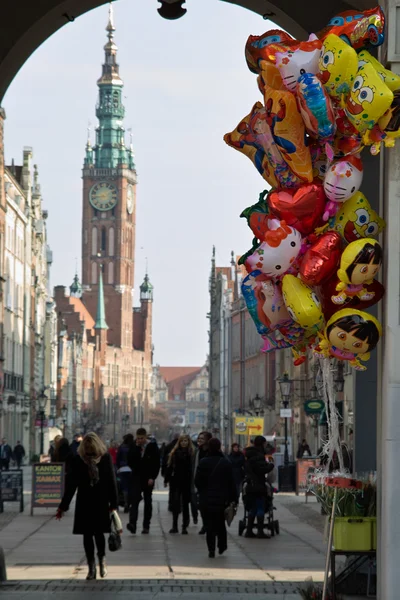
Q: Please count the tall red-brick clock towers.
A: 1